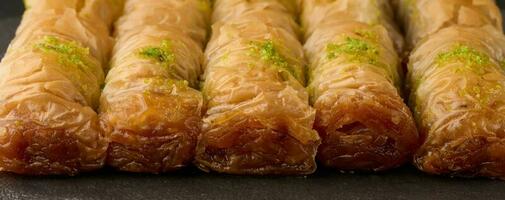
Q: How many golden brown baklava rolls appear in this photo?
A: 5